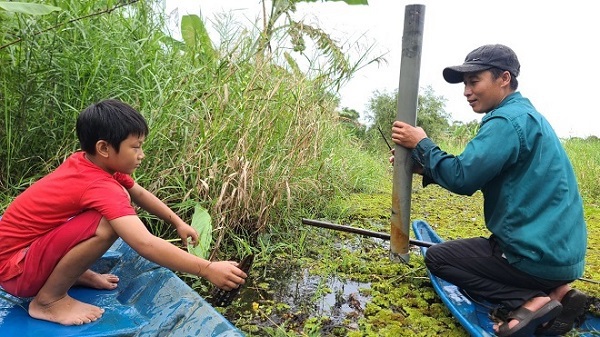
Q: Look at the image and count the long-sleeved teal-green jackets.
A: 1